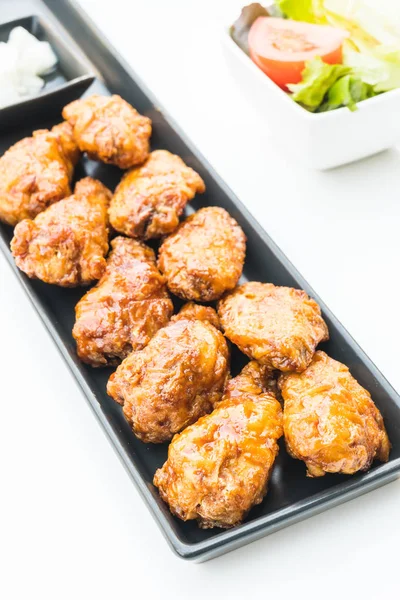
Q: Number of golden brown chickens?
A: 10